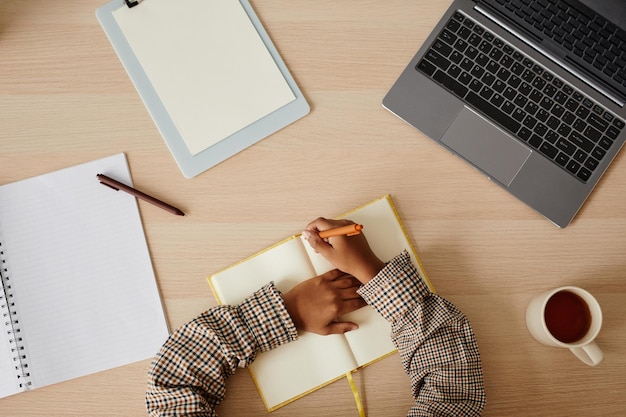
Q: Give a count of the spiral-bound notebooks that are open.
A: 1